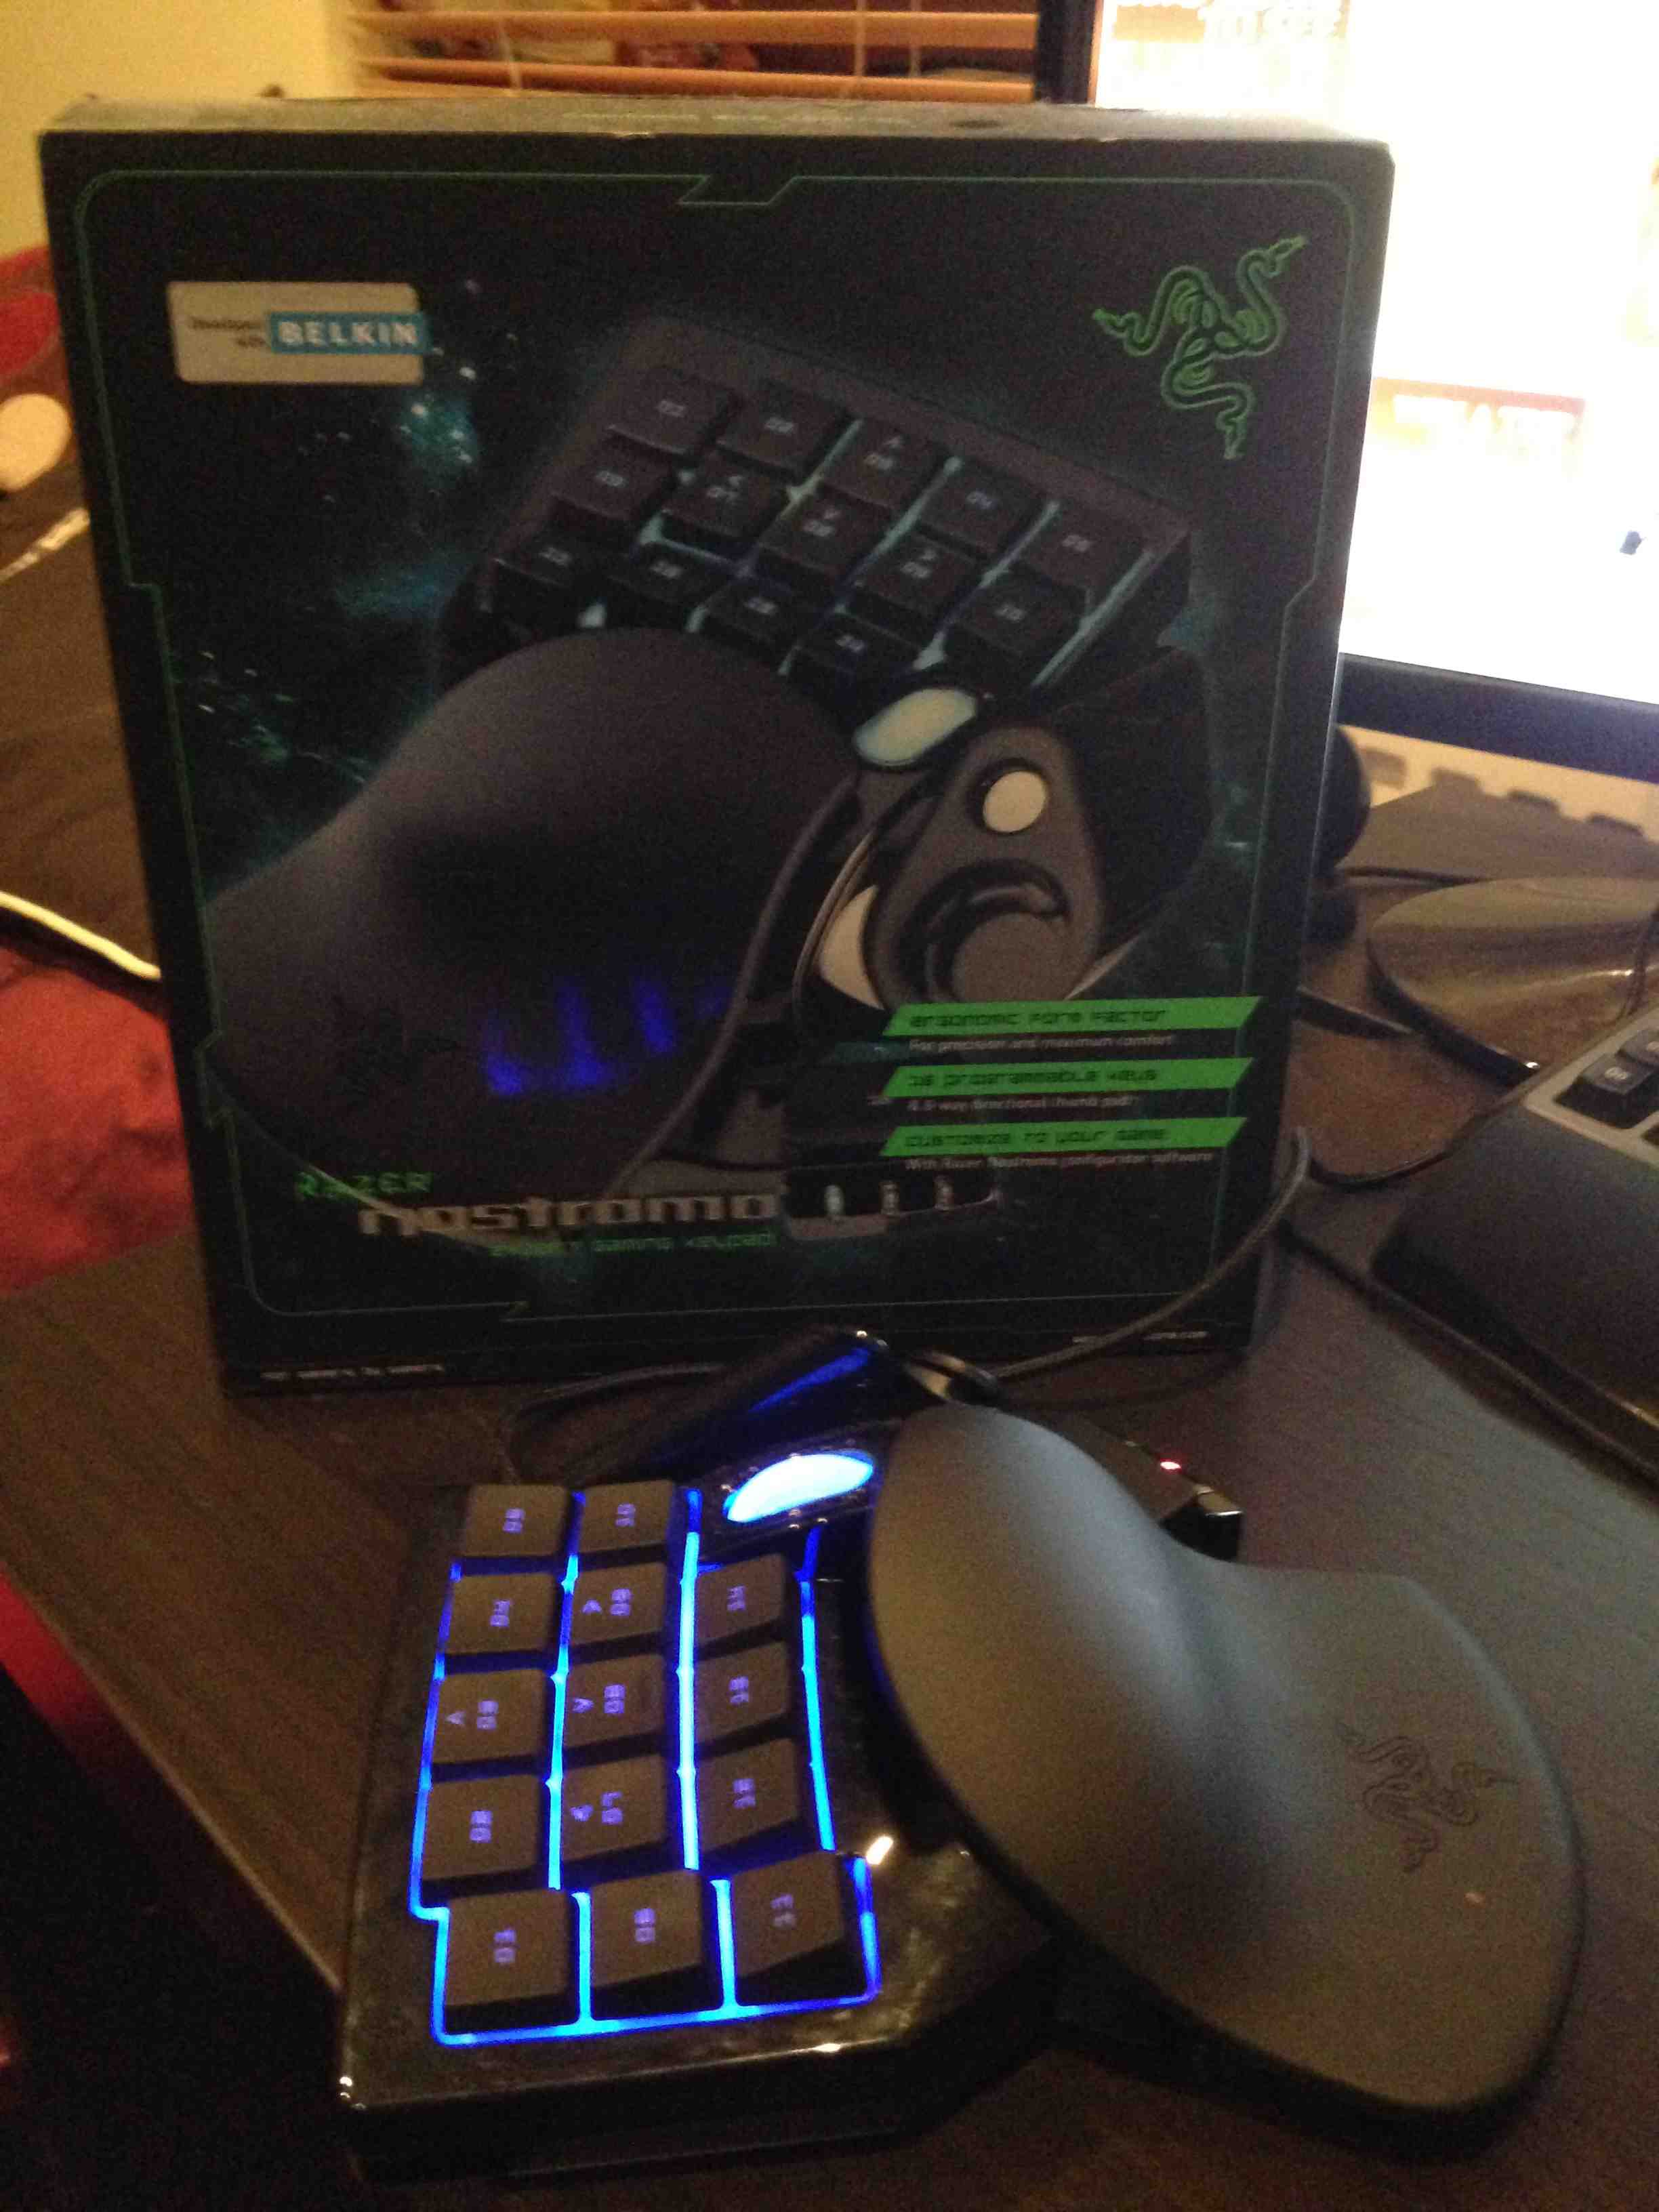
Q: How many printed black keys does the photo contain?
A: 14